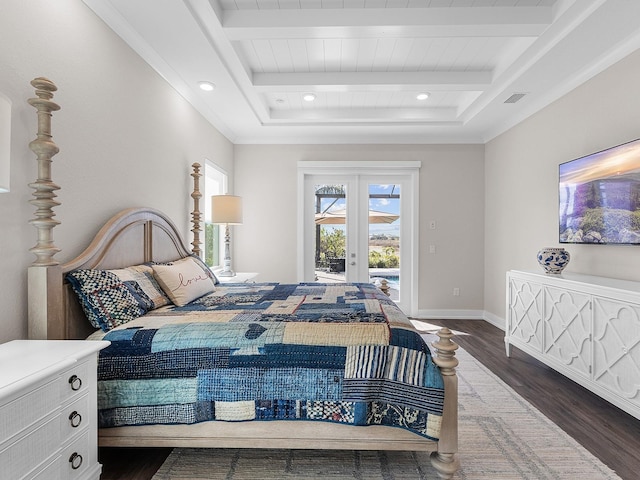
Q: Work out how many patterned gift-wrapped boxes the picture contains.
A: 0